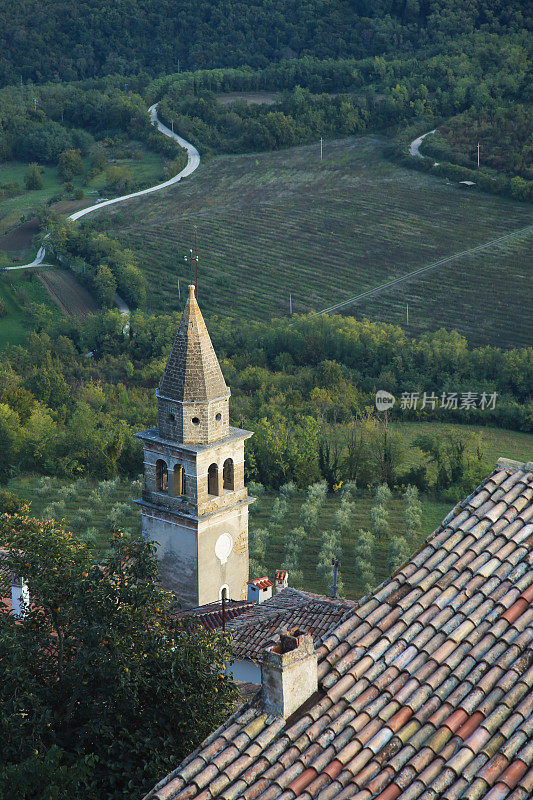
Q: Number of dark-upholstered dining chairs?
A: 0